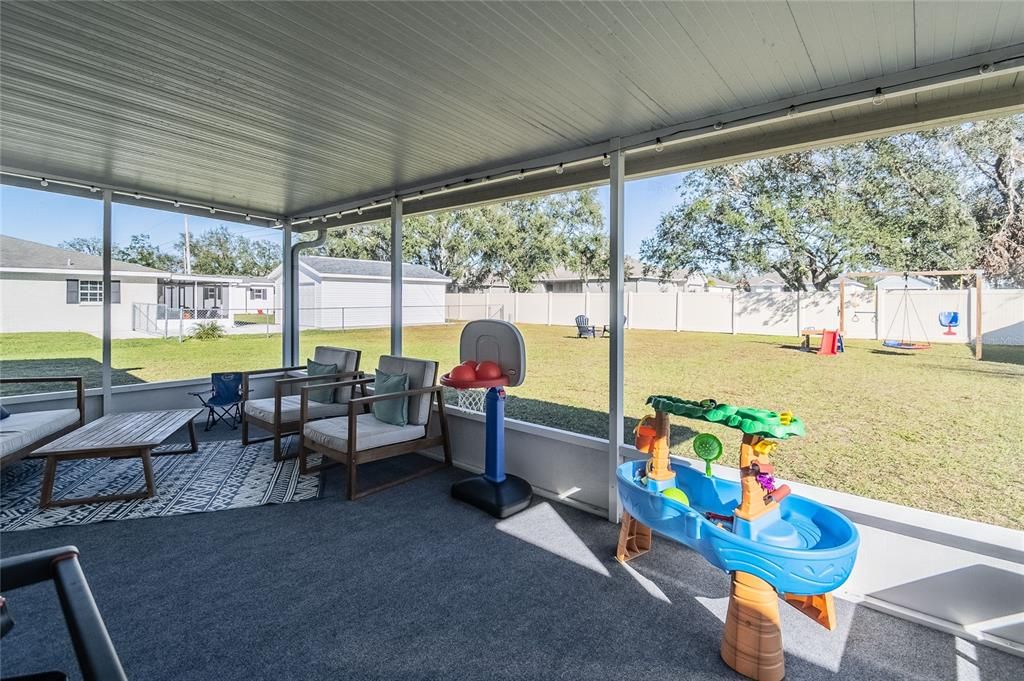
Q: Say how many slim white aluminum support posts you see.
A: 4